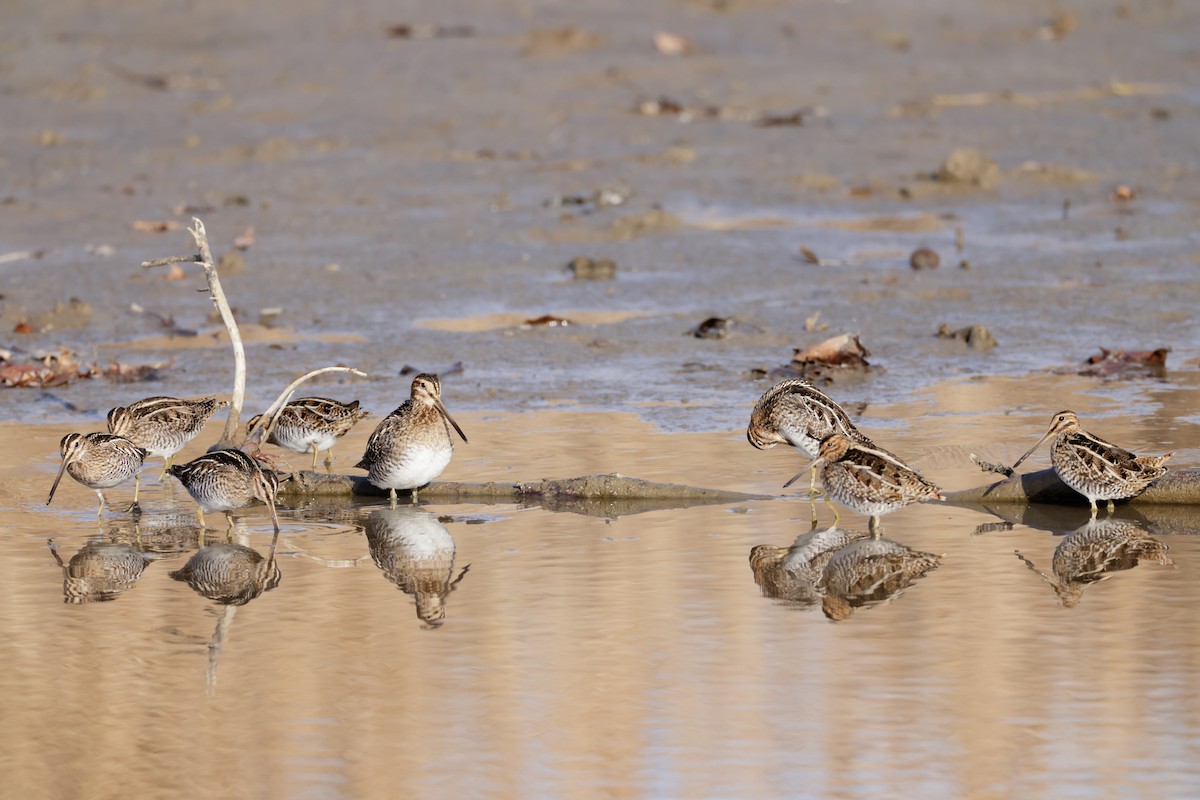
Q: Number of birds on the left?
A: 5